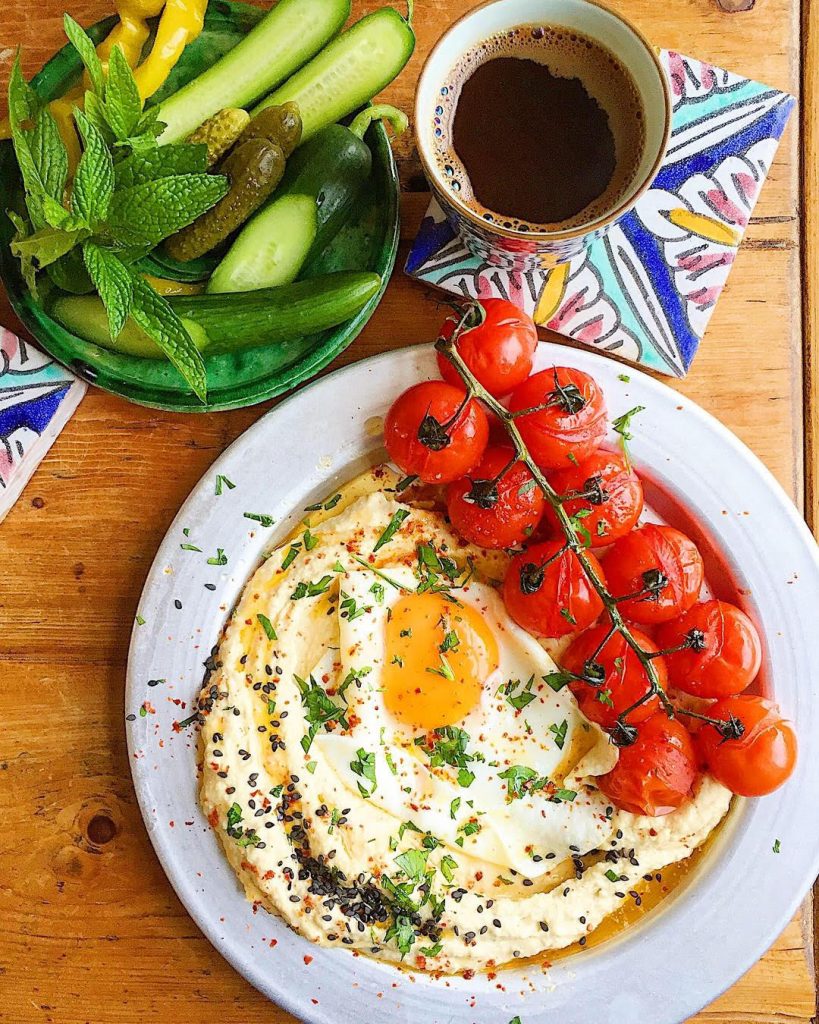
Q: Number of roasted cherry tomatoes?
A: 11